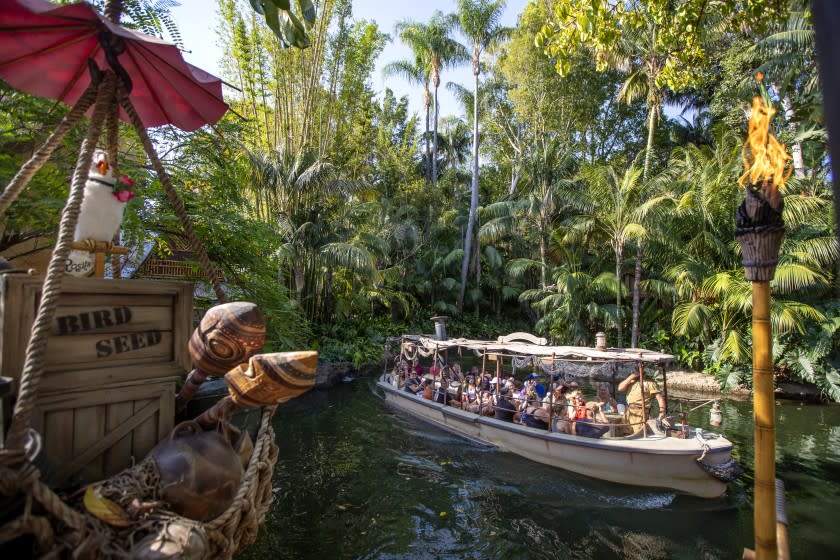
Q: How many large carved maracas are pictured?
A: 2